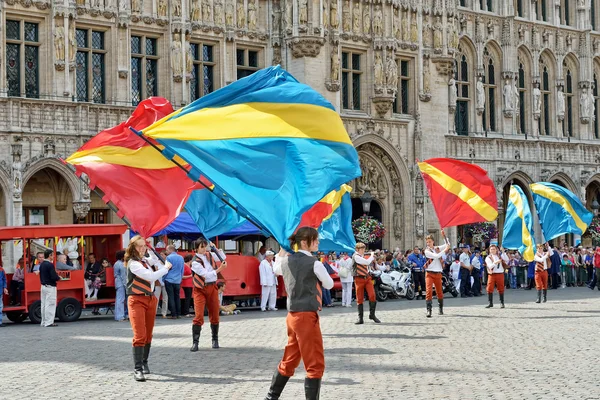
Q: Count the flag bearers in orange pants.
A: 7